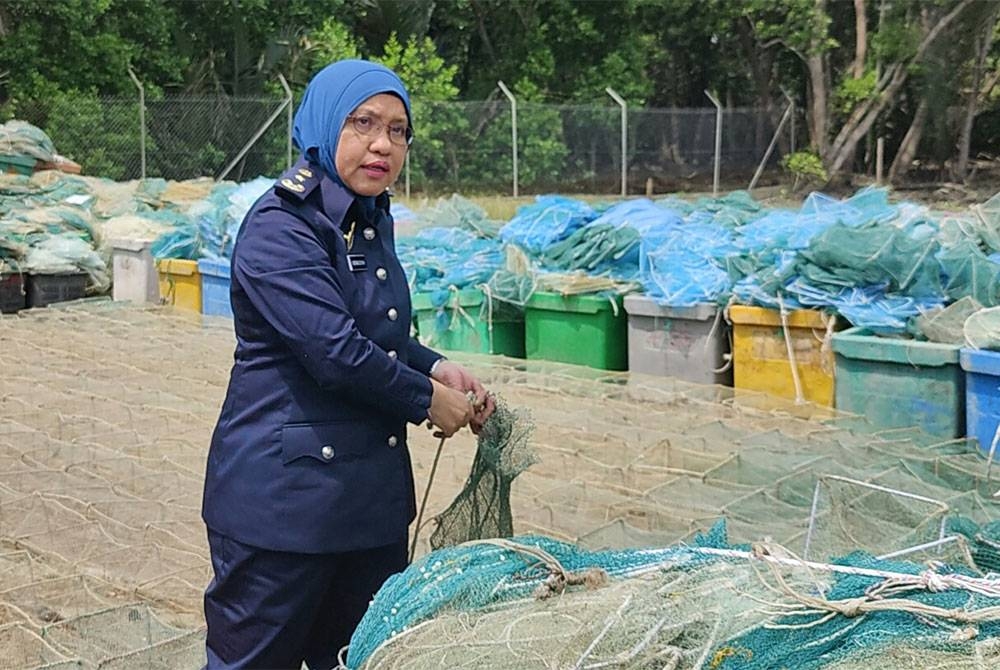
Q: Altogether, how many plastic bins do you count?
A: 11